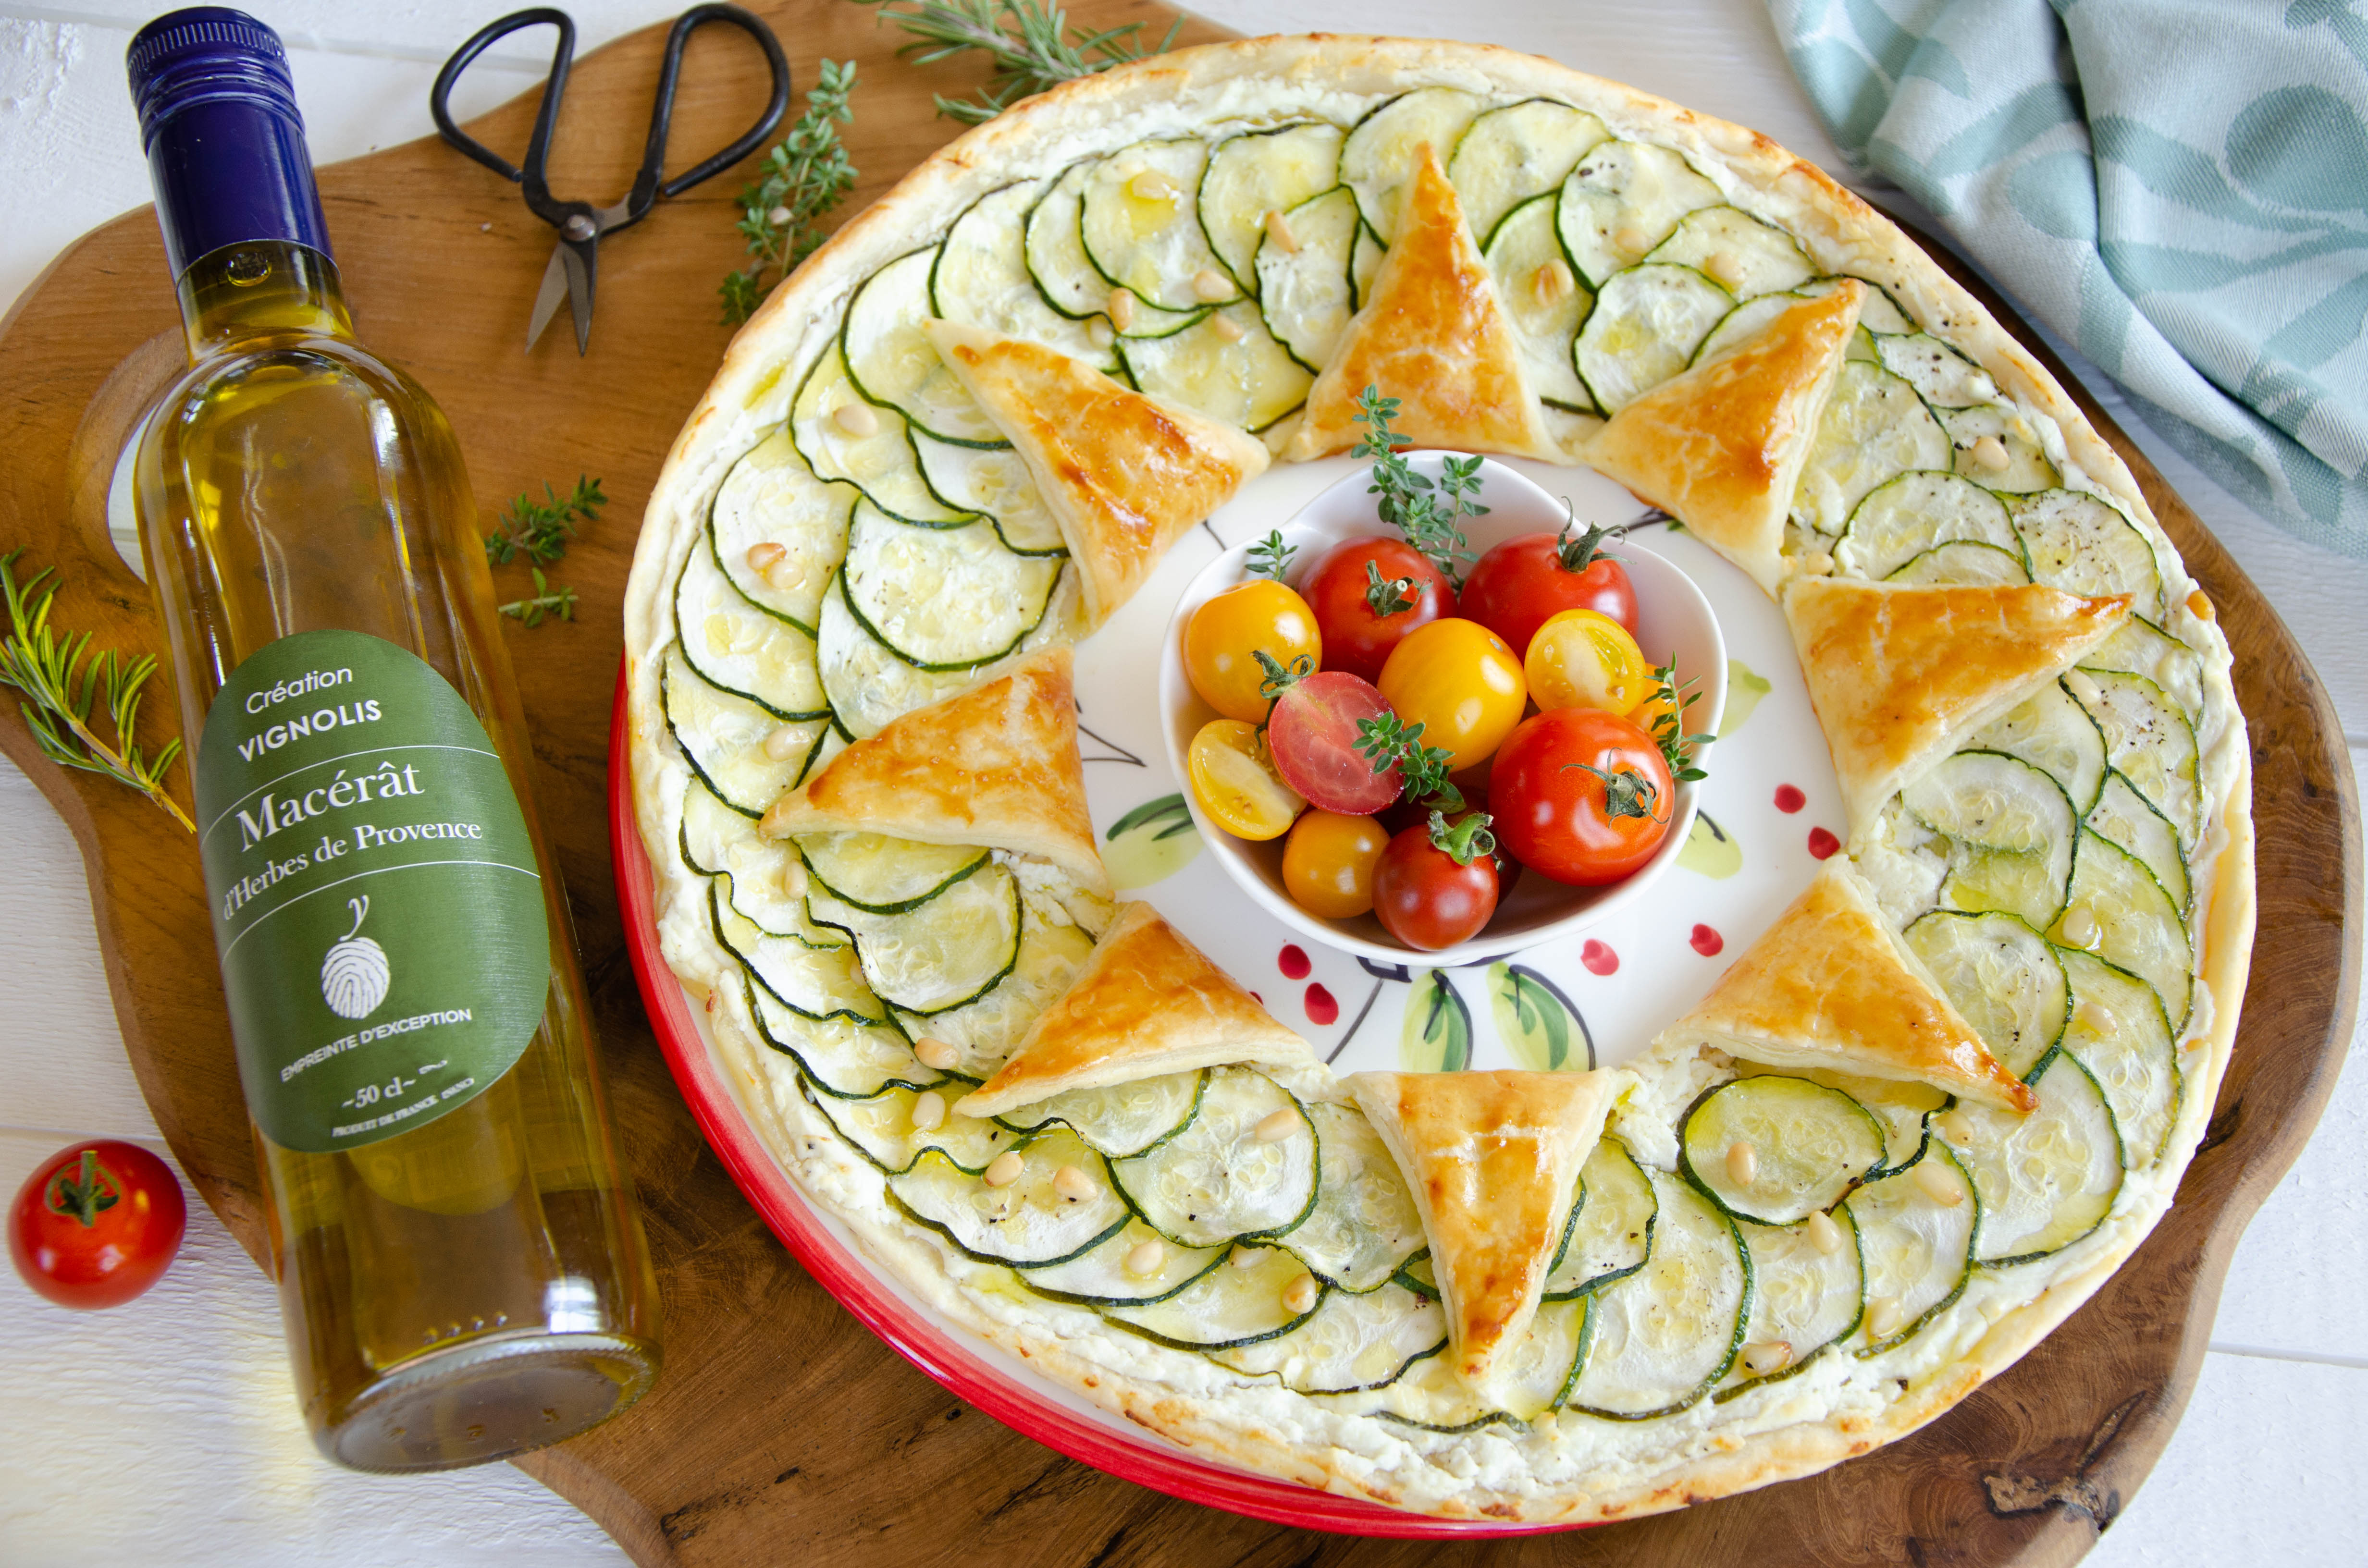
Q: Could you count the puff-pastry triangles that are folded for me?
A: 8